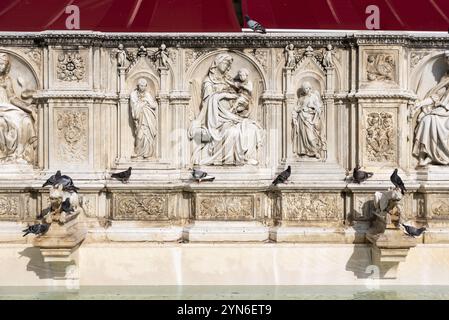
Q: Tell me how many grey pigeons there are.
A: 11